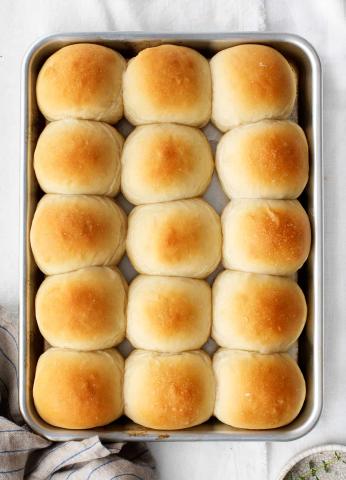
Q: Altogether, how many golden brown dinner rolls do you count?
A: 15